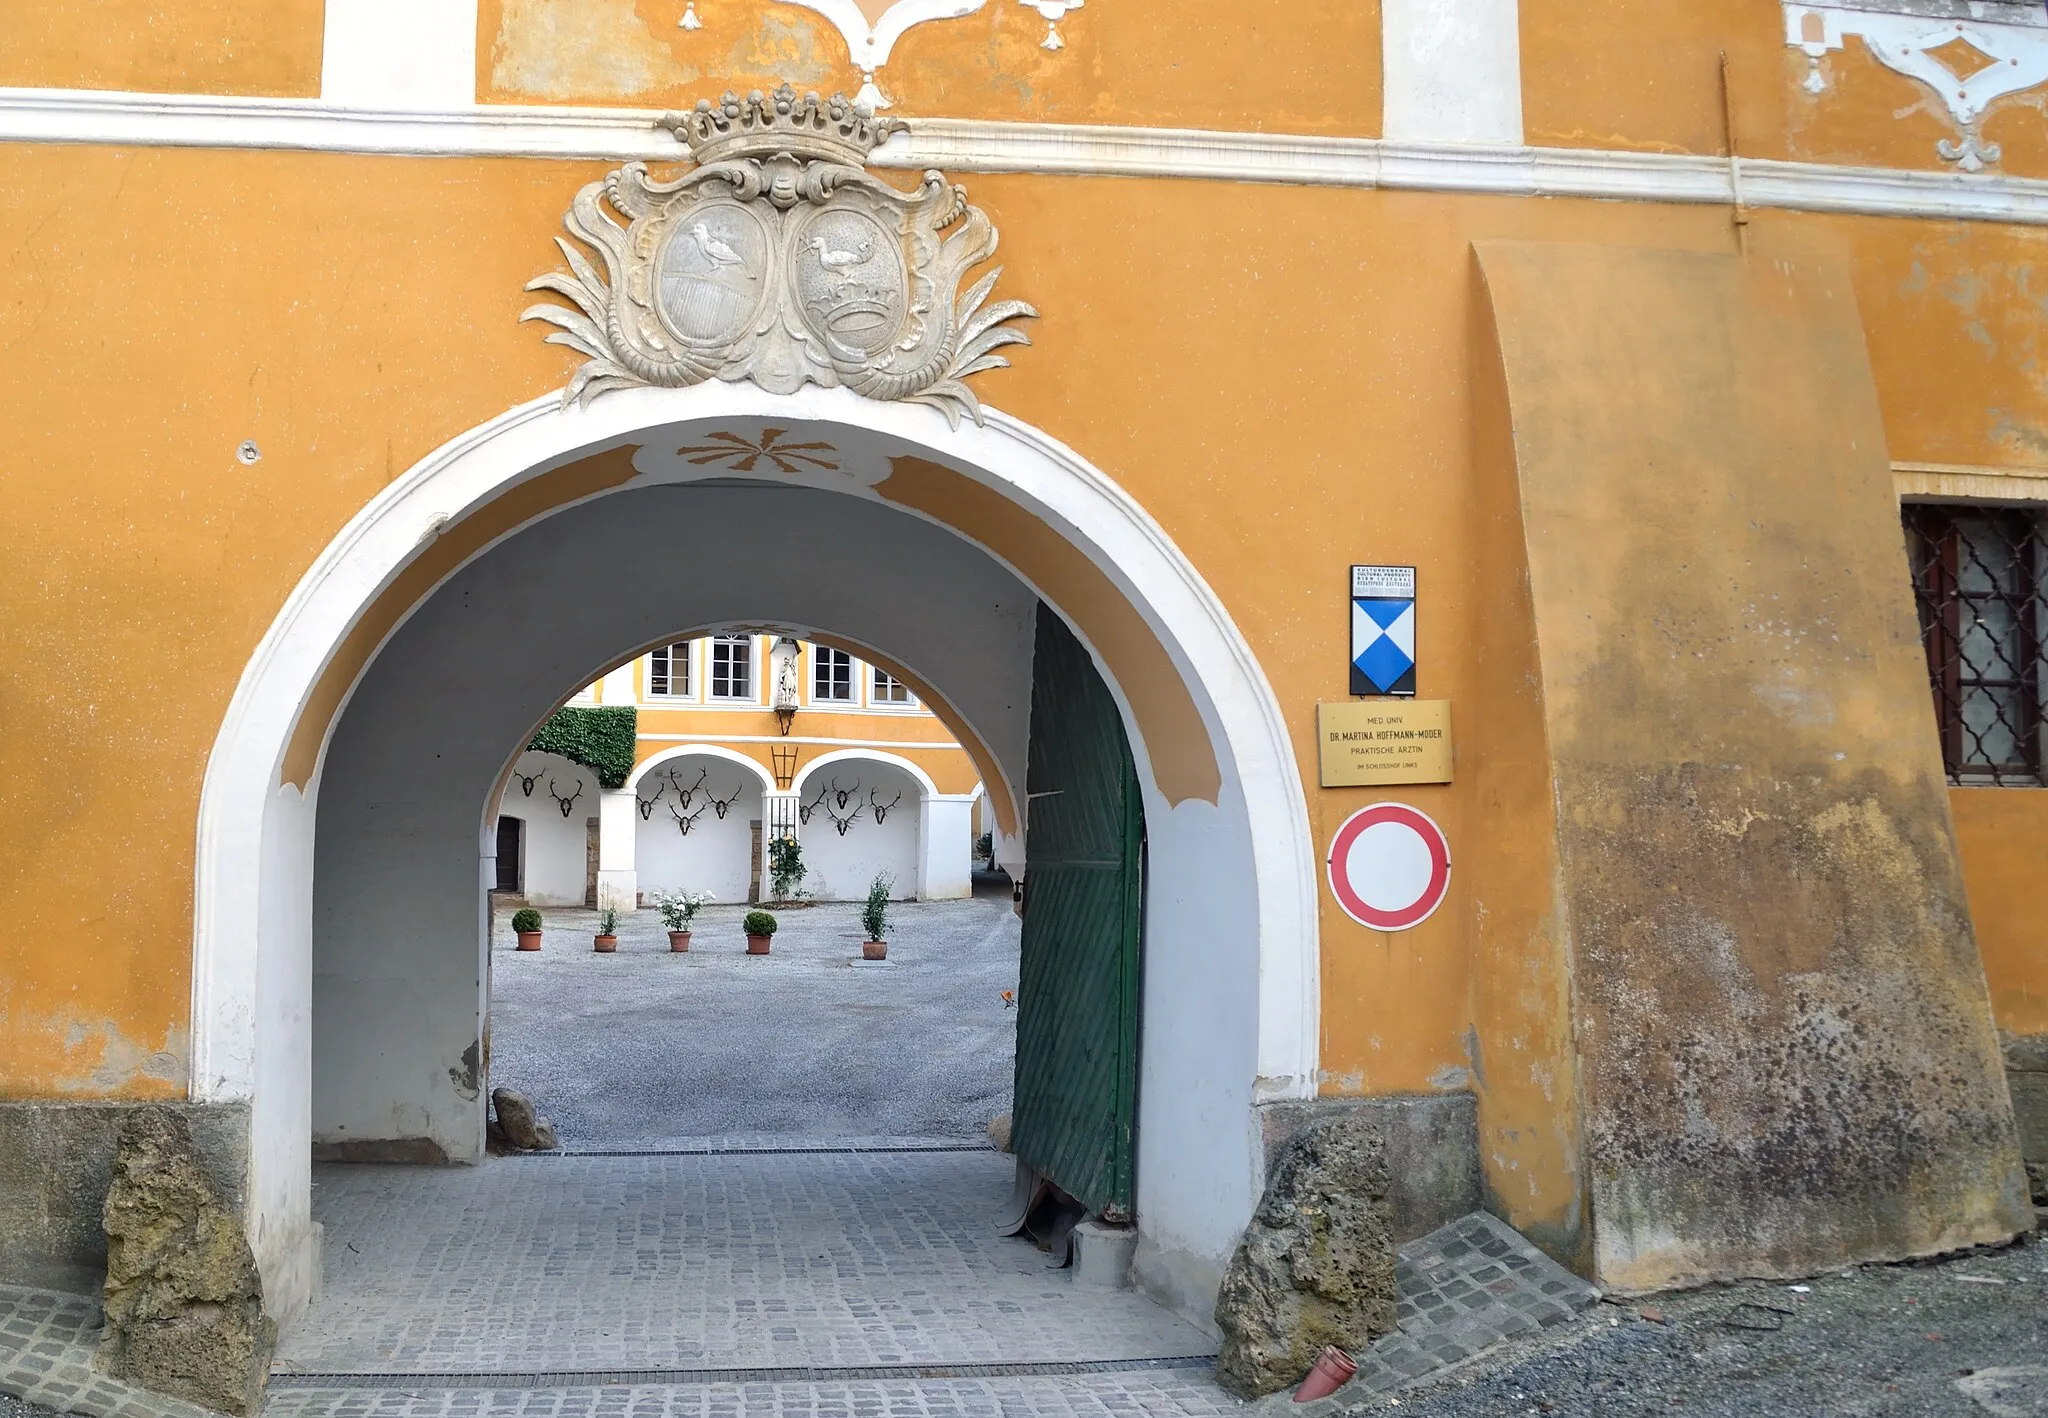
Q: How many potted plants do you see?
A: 5